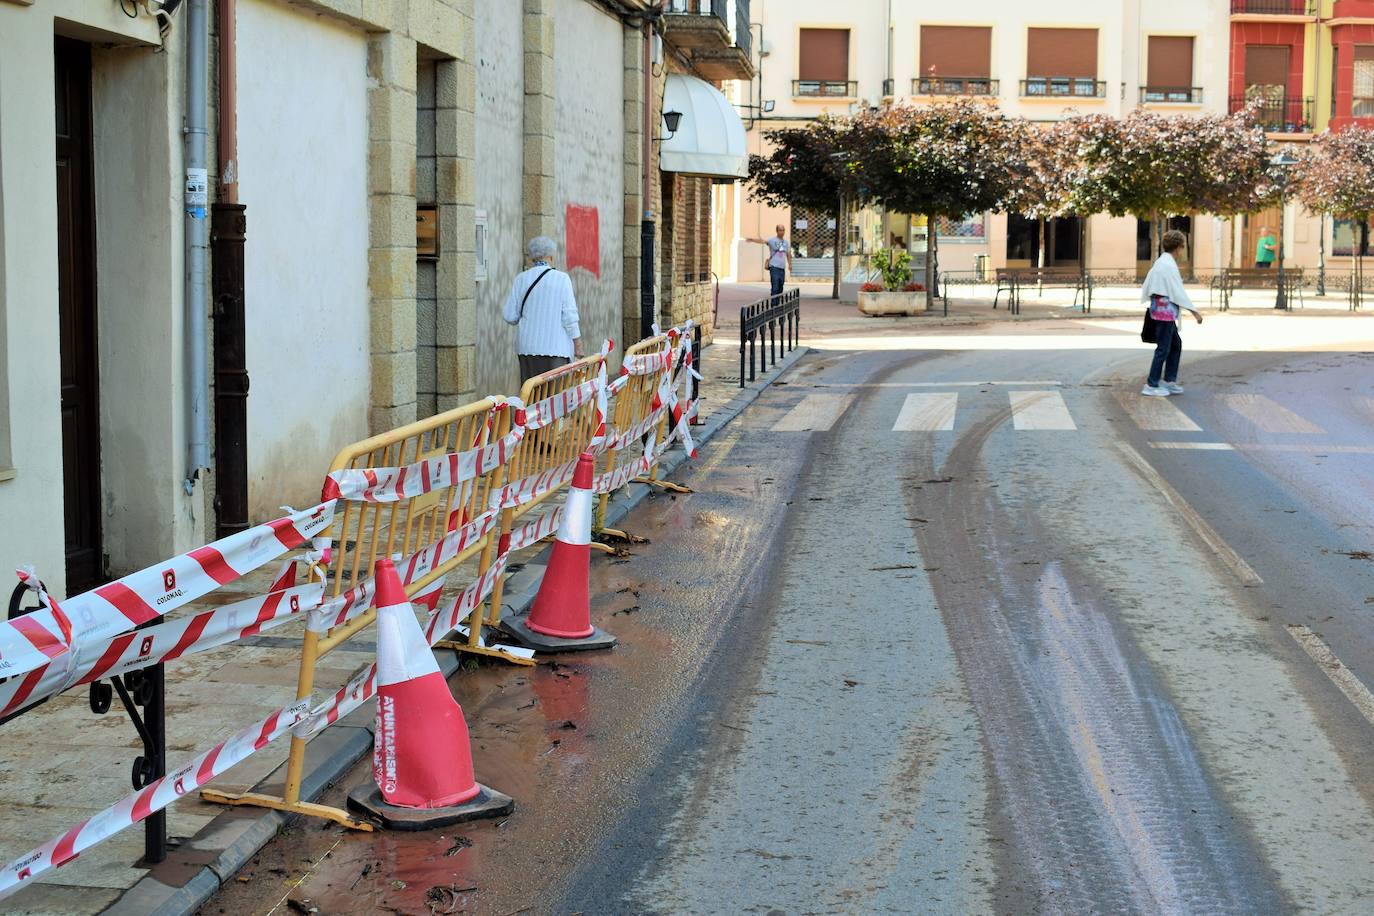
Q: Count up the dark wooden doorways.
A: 1